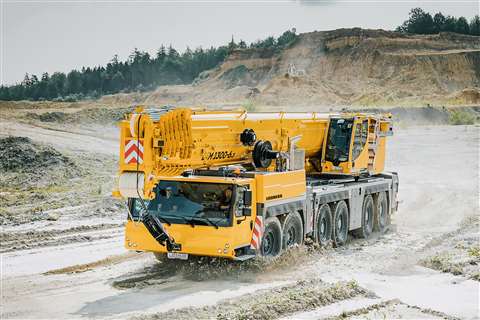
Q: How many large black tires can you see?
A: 6